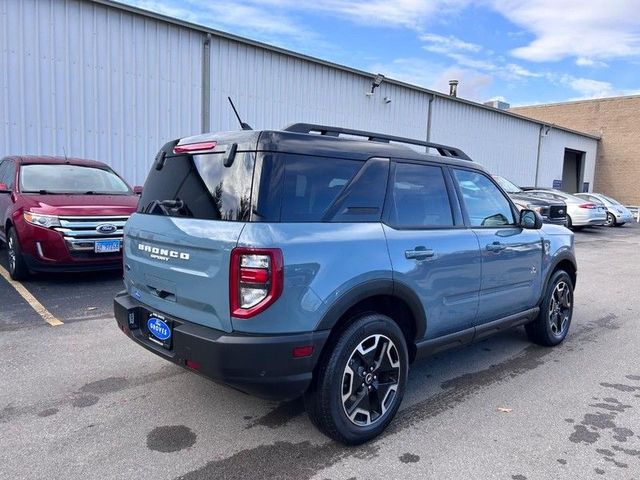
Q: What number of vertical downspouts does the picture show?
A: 3